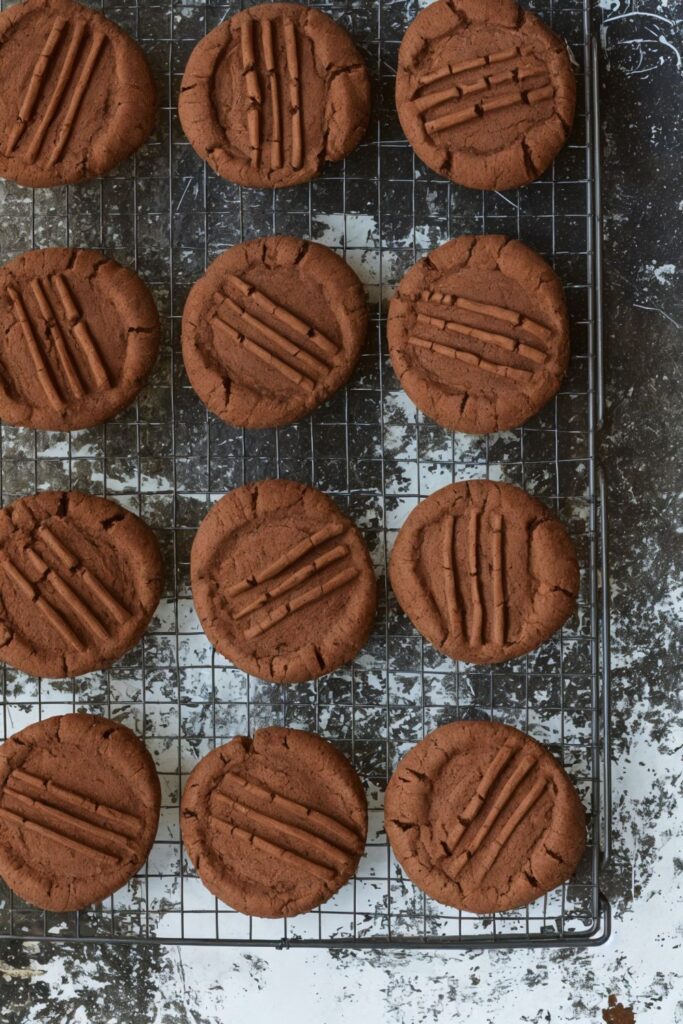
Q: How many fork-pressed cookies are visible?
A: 12